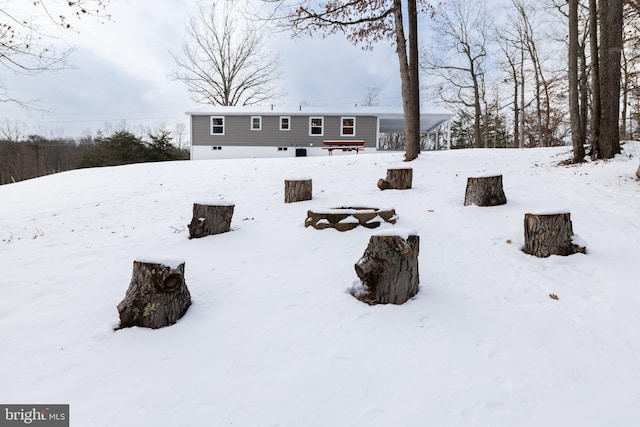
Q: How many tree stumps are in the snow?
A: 7